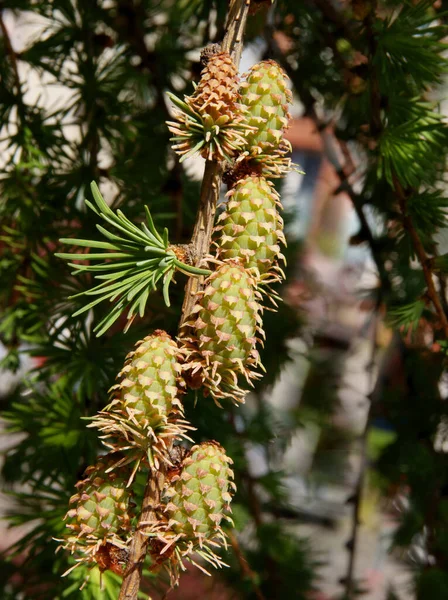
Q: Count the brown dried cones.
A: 1